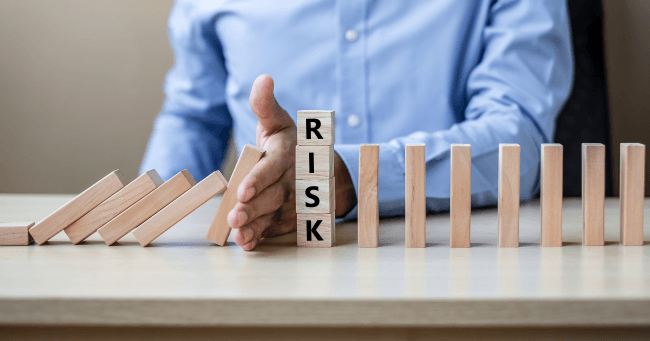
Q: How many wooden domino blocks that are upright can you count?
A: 7